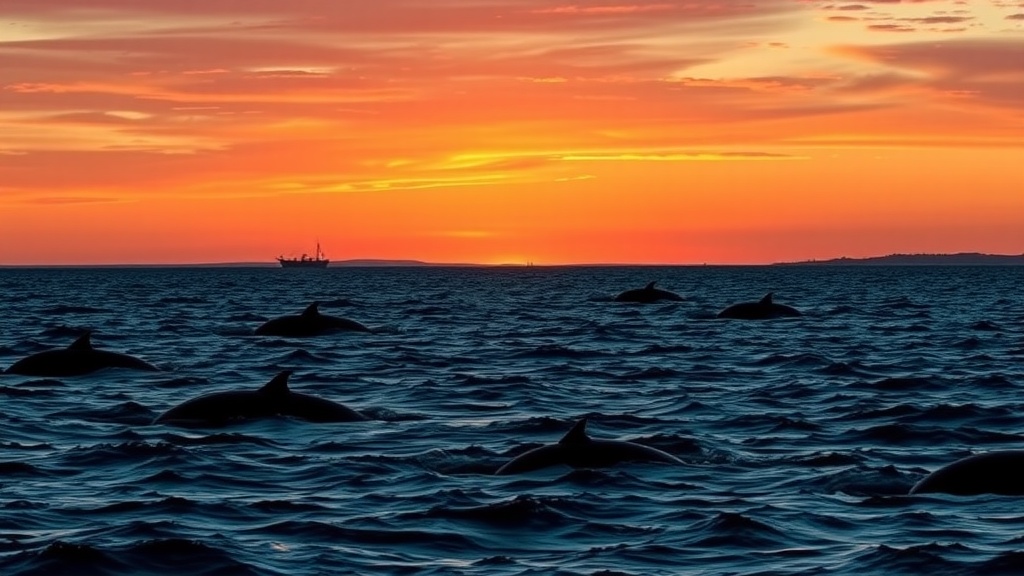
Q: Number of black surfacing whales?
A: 7